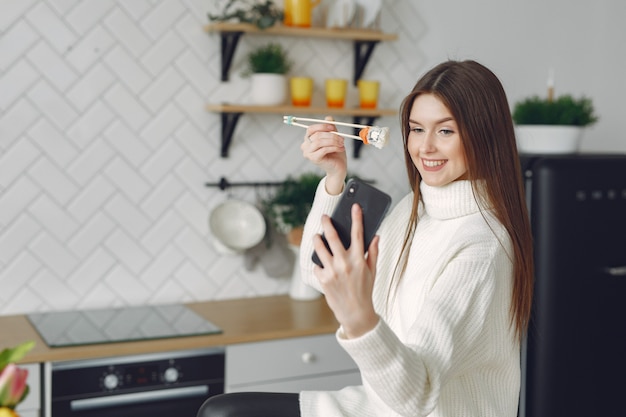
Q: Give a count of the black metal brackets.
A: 4